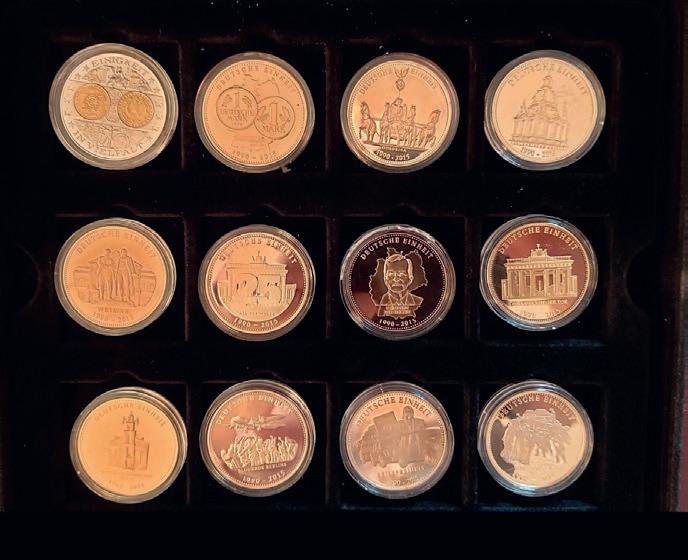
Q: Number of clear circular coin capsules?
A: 12